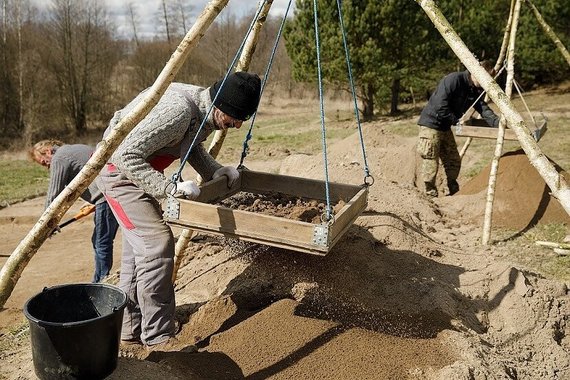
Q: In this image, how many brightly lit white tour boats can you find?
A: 0